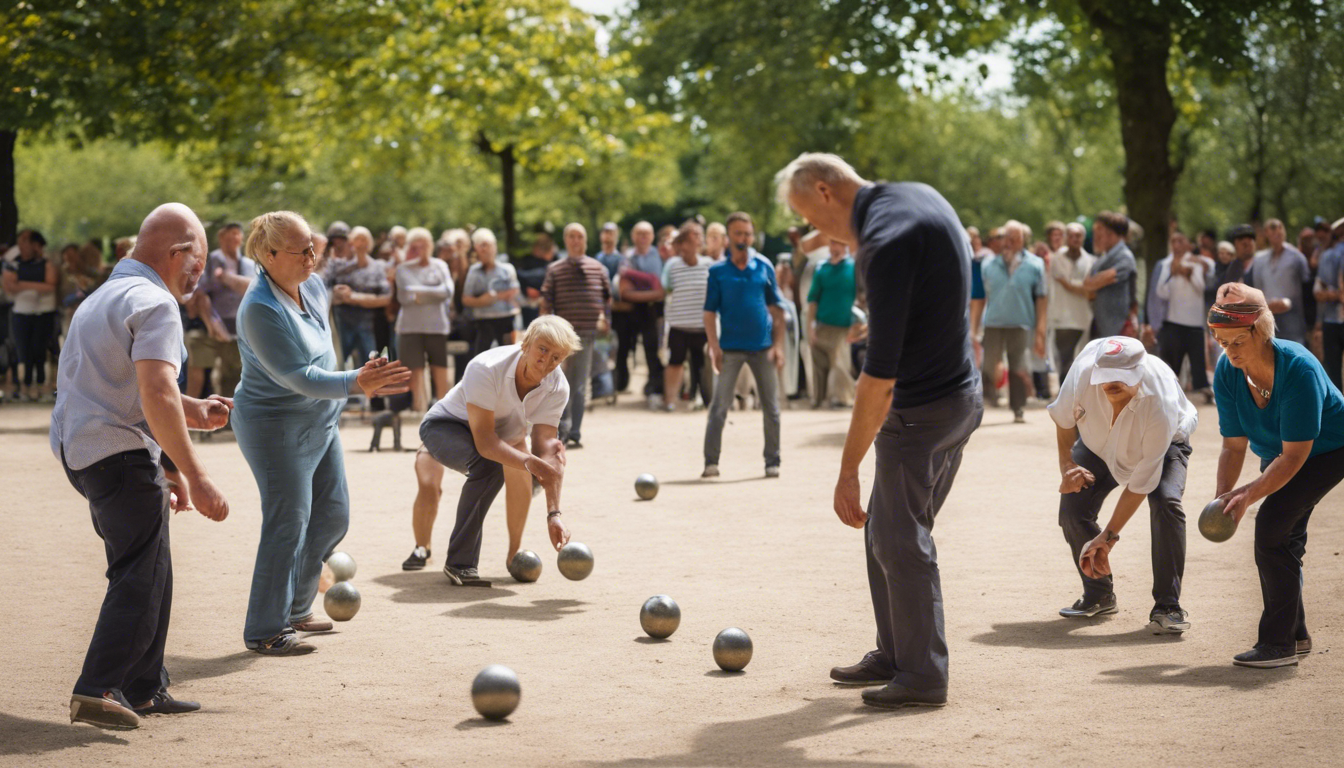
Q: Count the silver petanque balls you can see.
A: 9